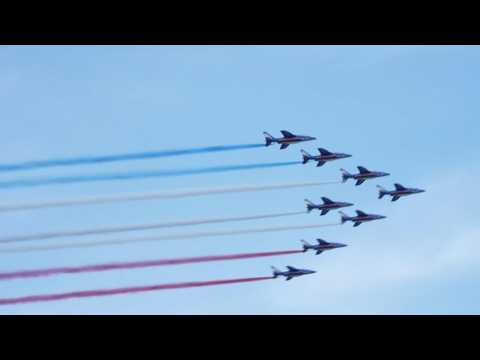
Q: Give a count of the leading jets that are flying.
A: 1